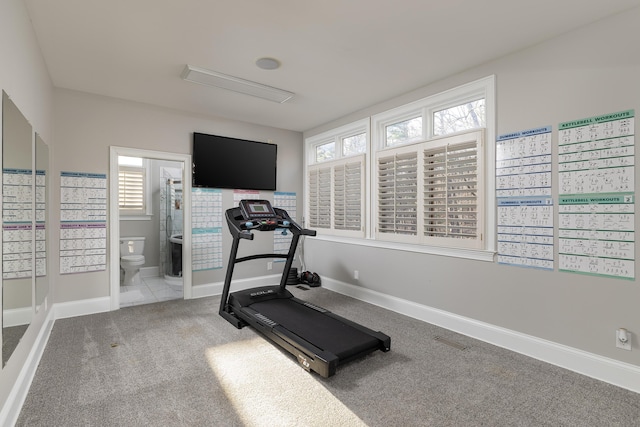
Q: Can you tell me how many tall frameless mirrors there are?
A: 2